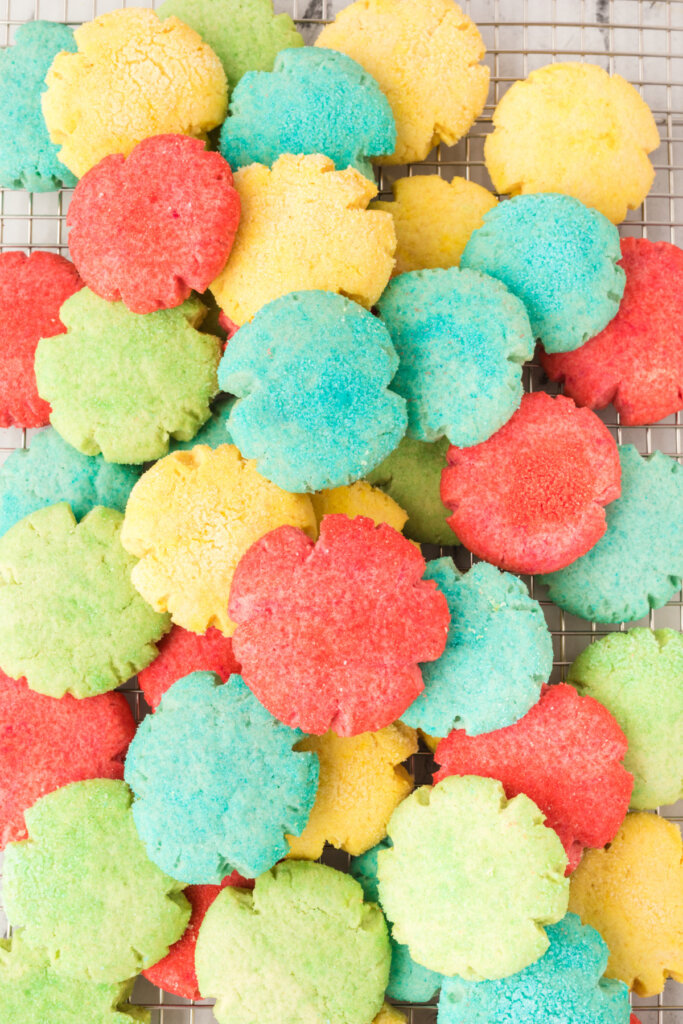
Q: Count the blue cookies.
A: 12